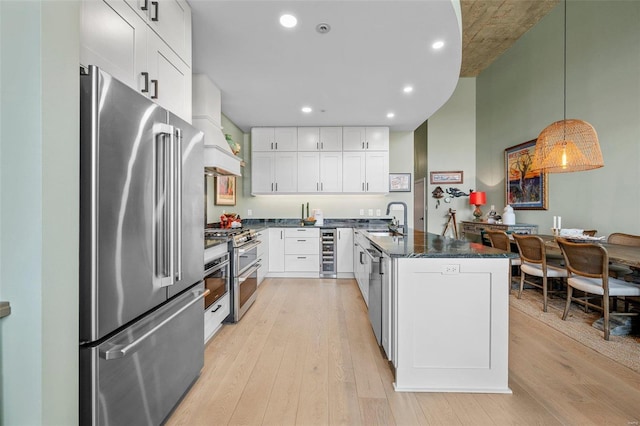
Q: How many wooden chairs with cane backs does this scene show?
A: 5